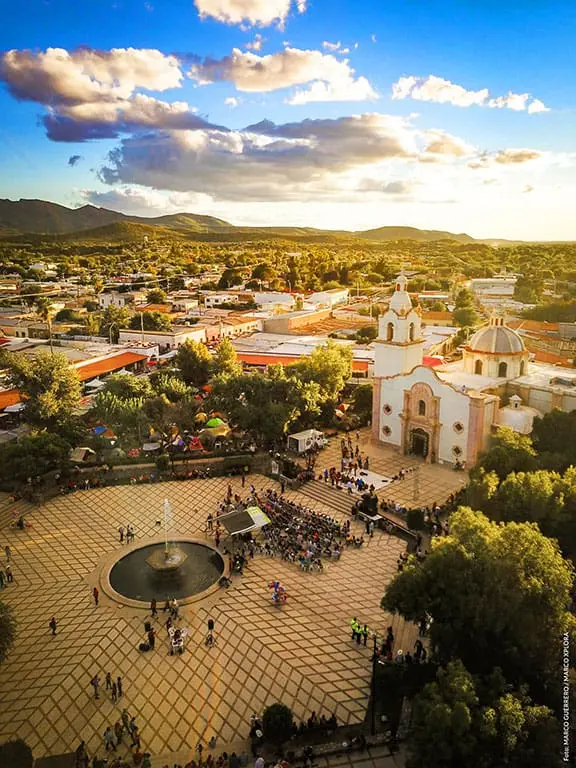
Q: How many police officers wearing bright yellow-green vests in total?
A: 3